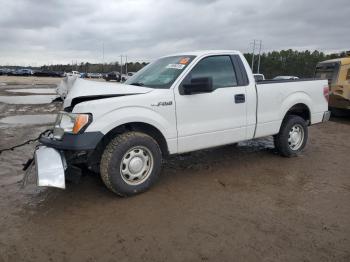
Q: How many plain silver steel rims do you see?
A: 2